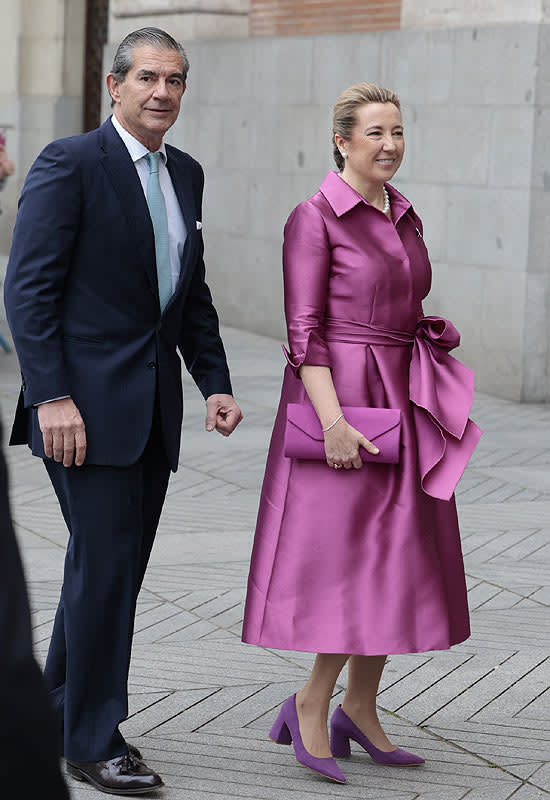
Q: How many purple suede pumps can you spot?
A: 2